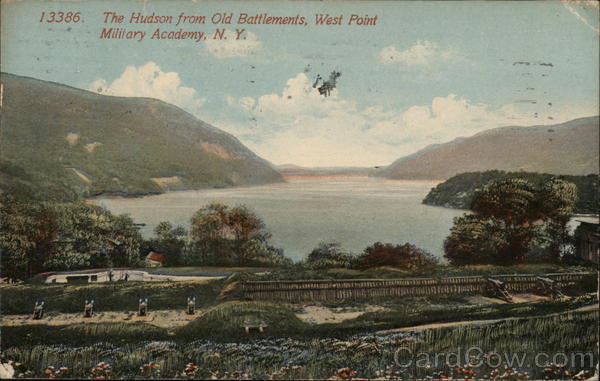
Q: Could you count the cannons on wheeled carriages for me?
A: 2